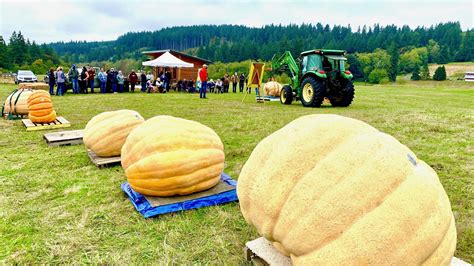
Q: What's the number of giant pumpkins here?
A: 6